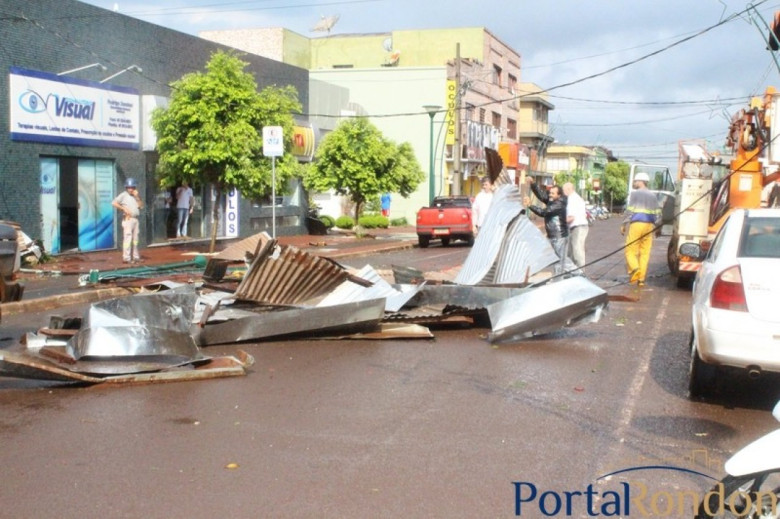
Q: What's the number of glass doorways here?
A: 2